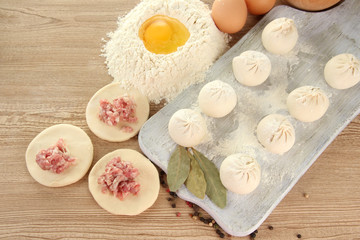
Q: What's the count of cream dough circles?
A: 3